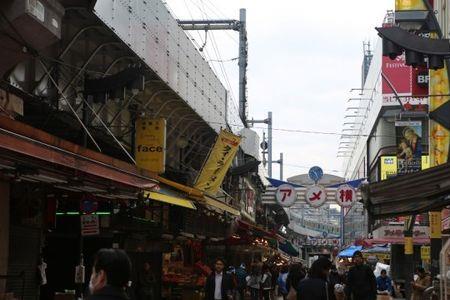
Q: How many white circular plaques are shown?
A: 3